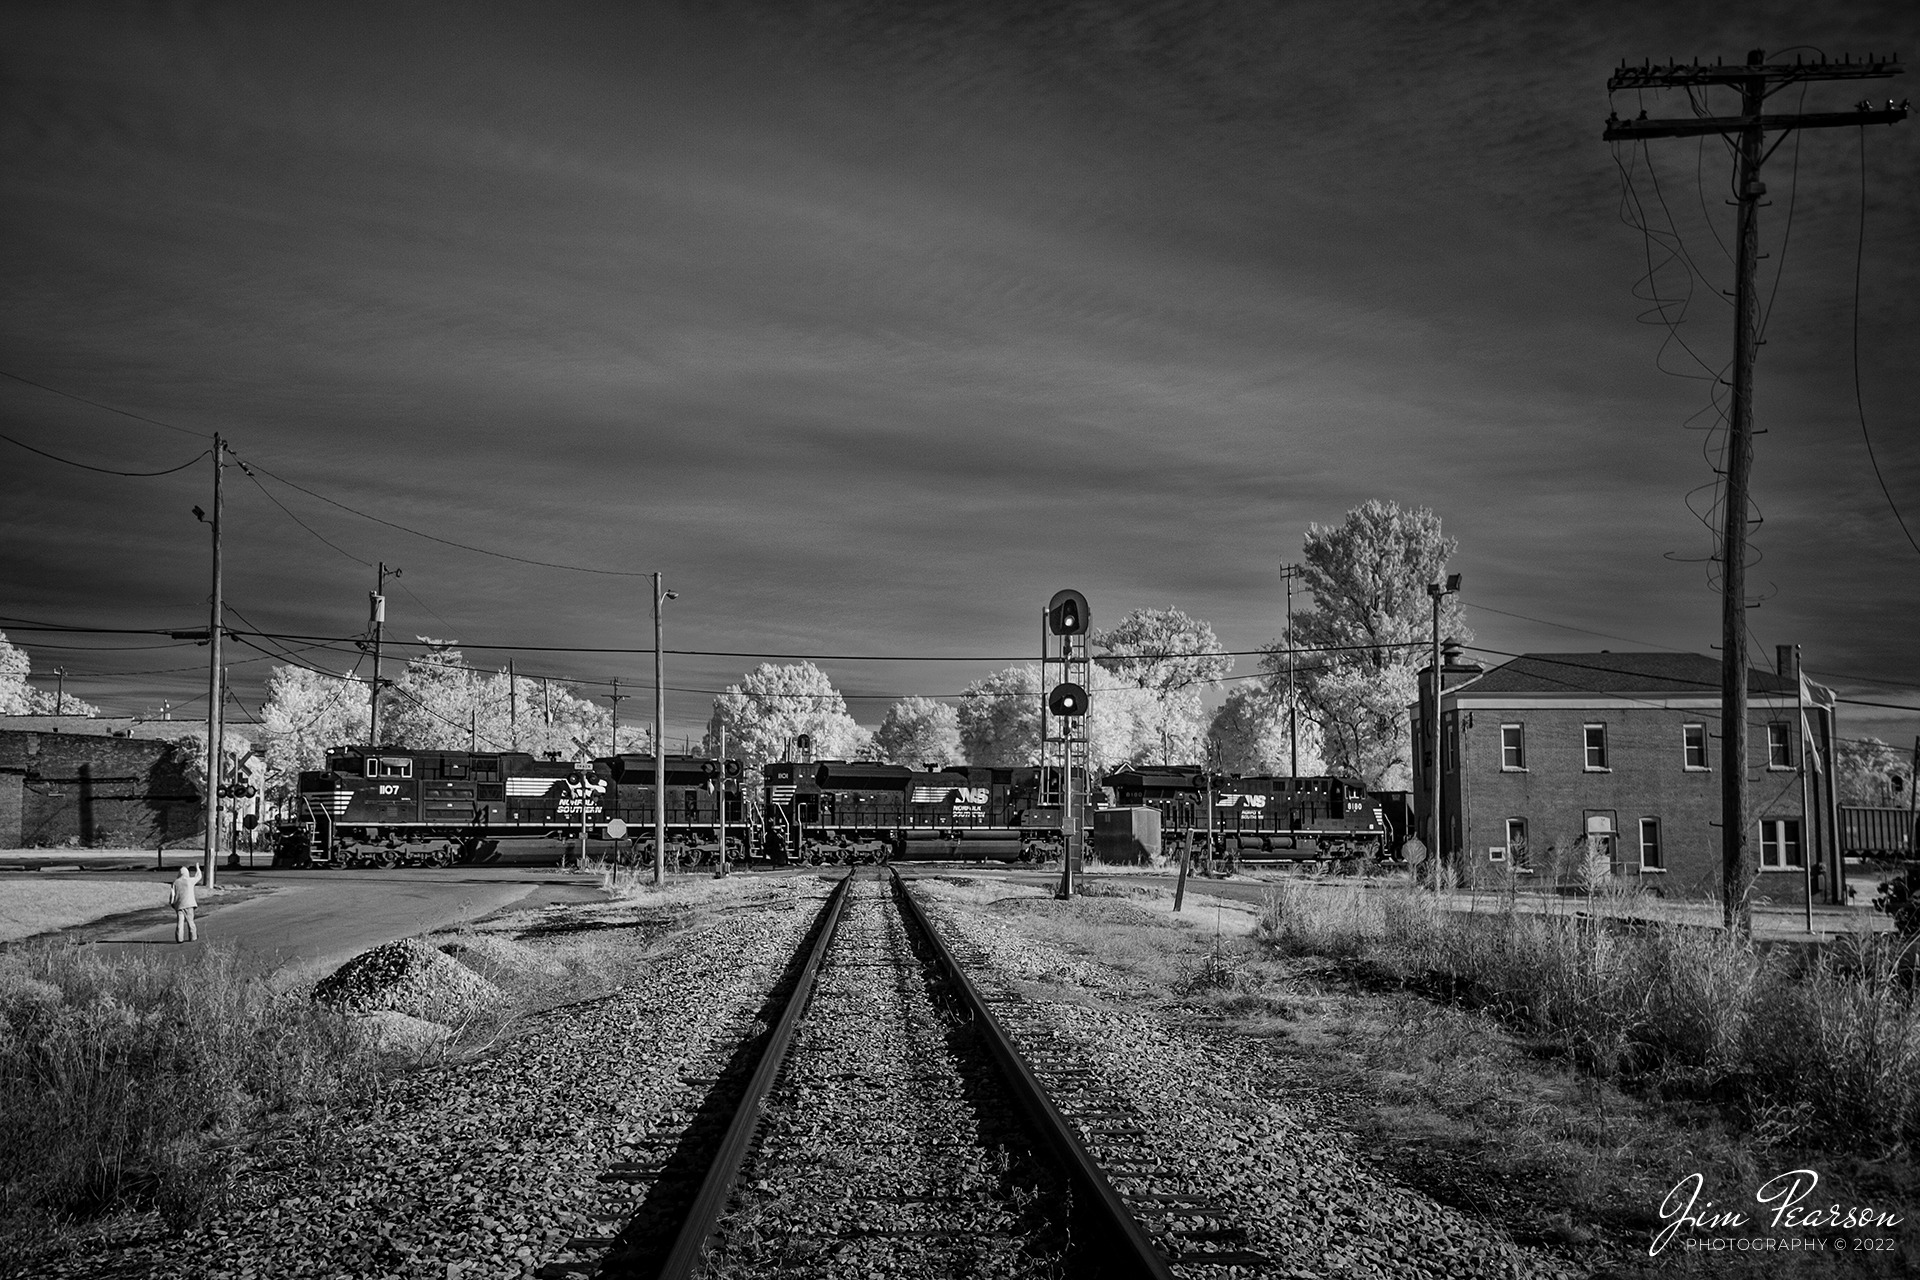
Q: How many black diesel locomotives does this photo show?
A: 3